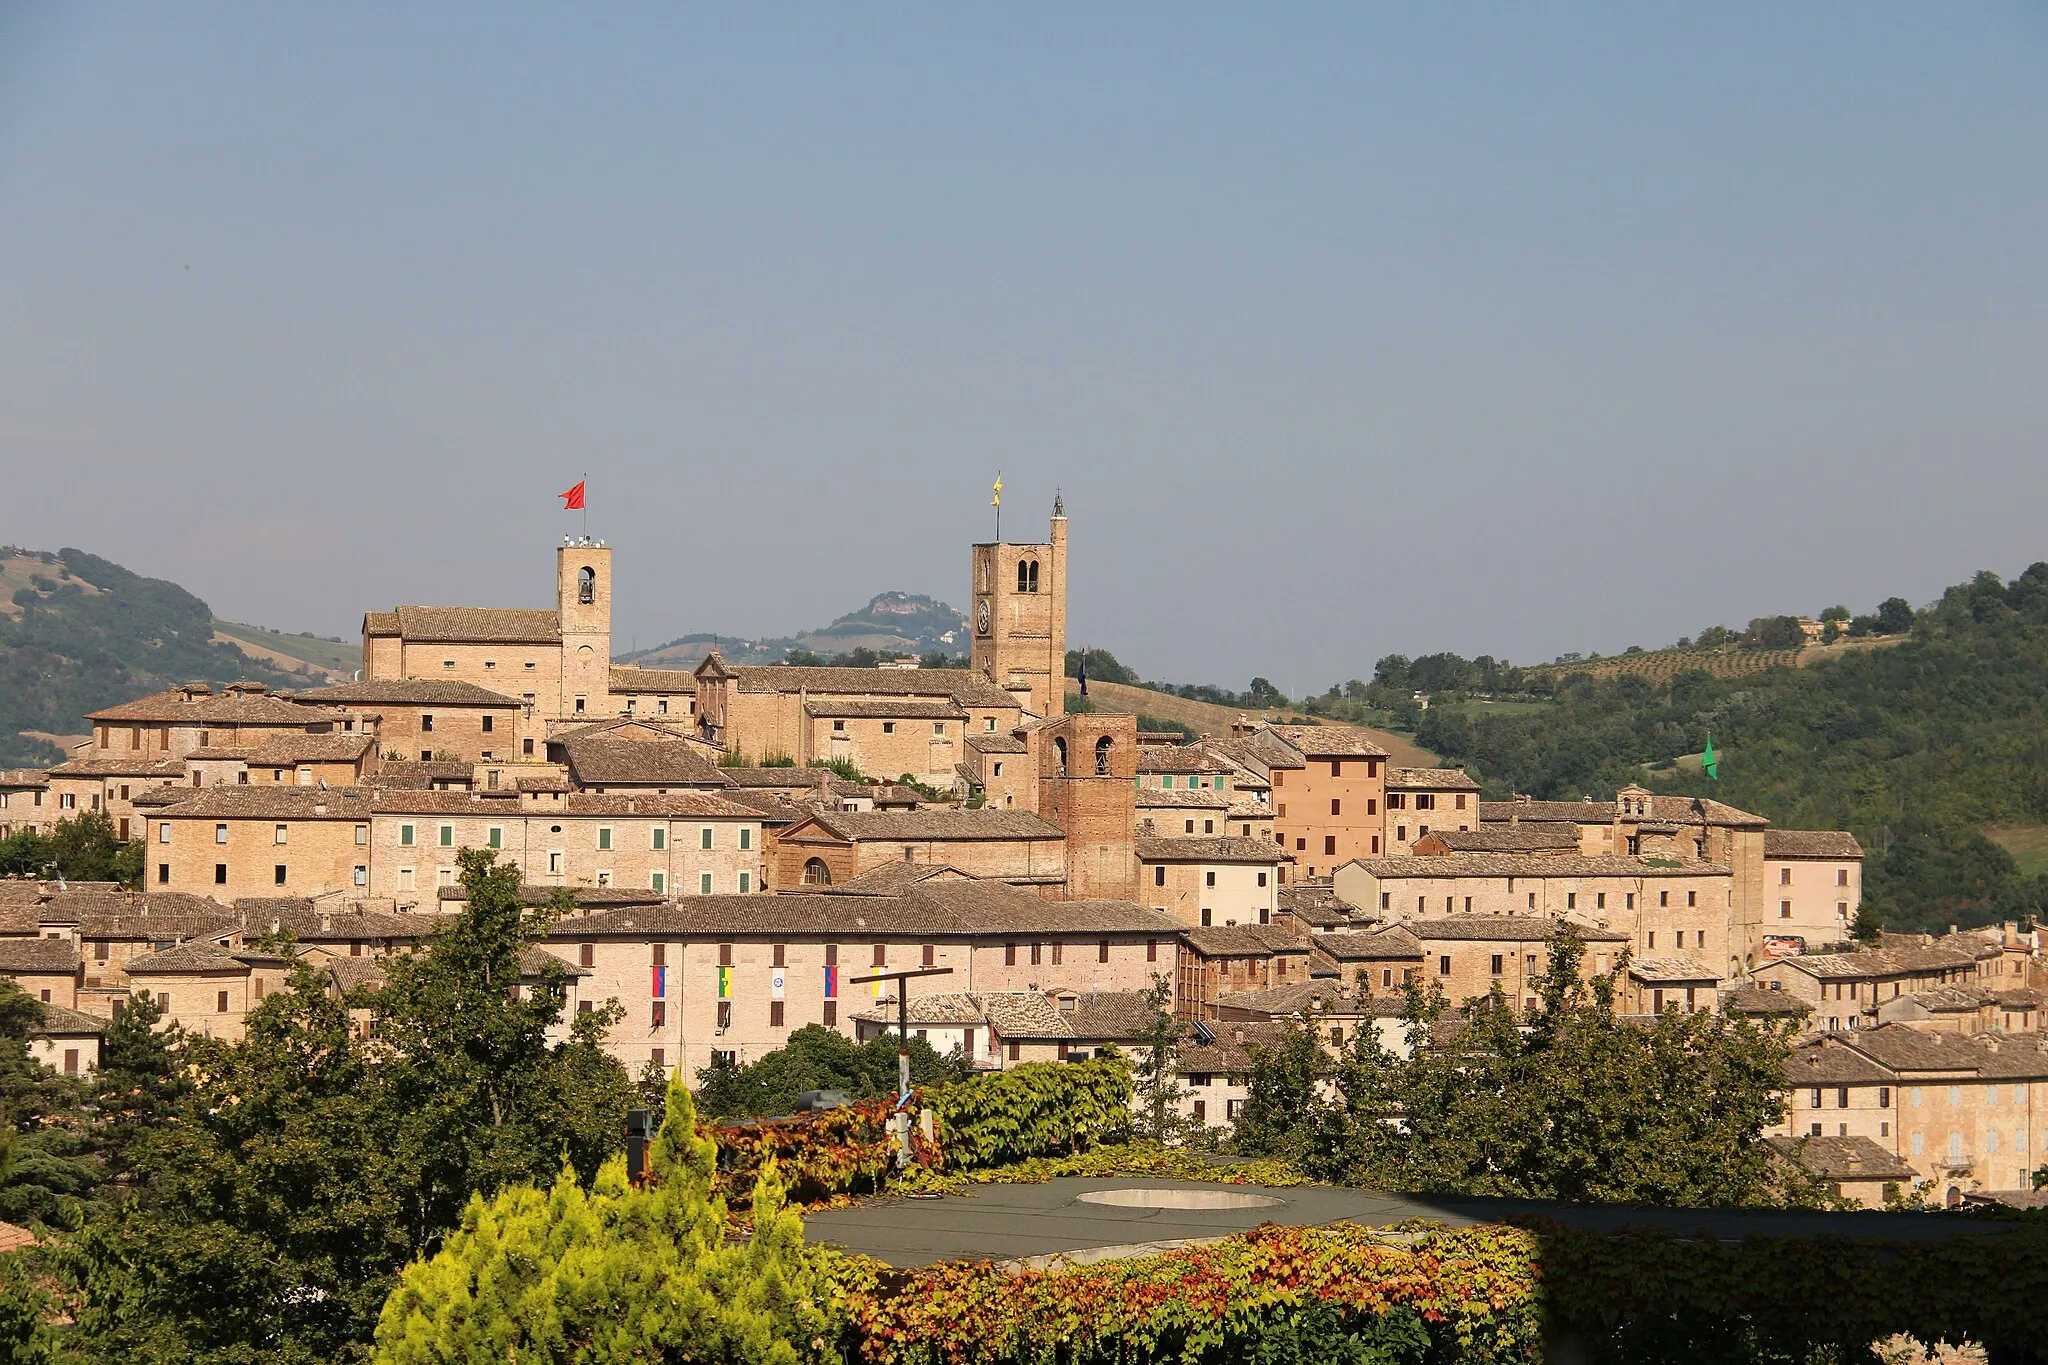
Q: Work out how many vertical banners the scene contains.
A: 5